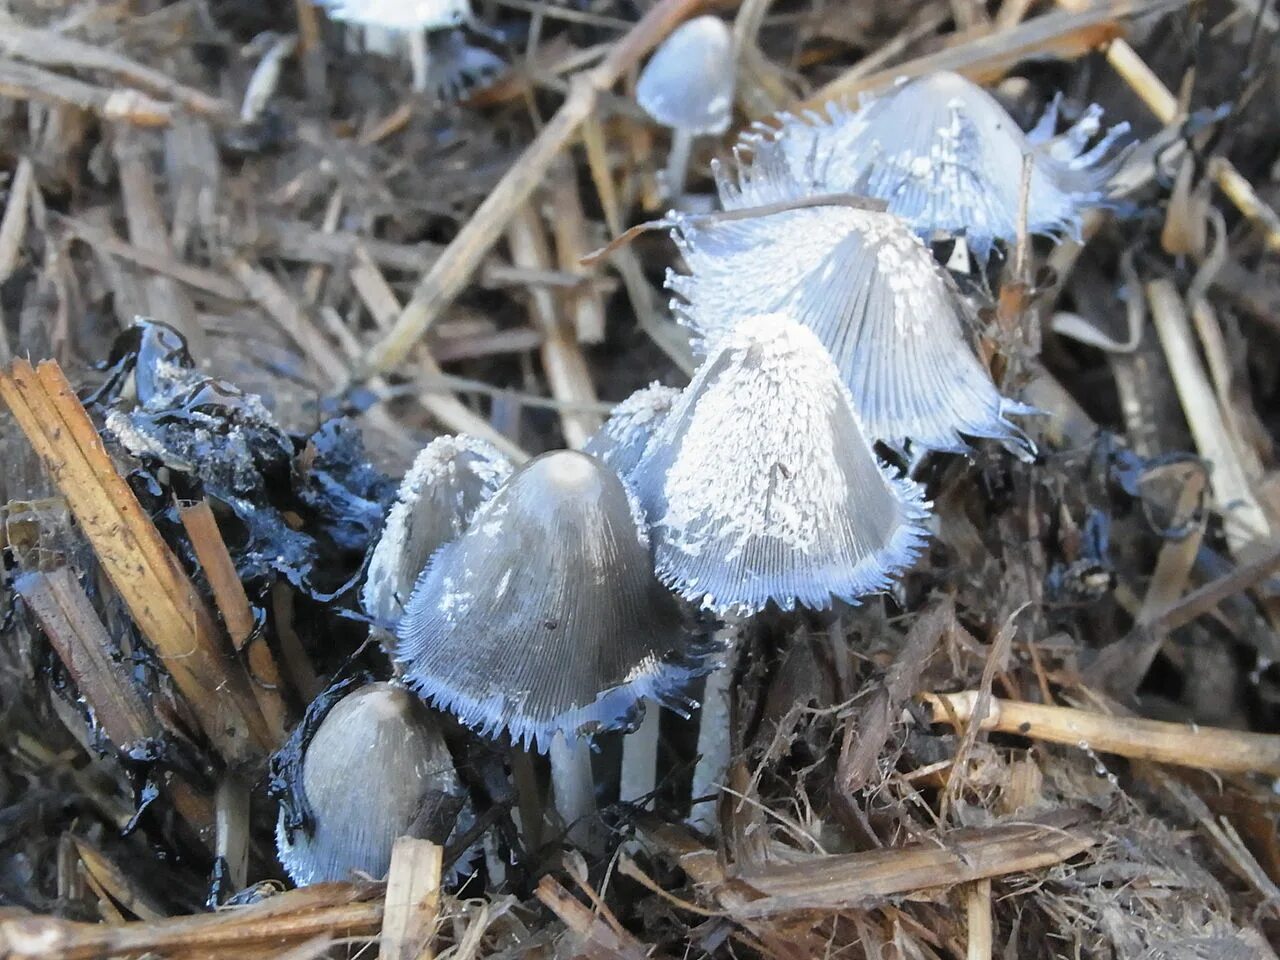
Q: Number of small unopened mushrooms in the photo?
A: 1